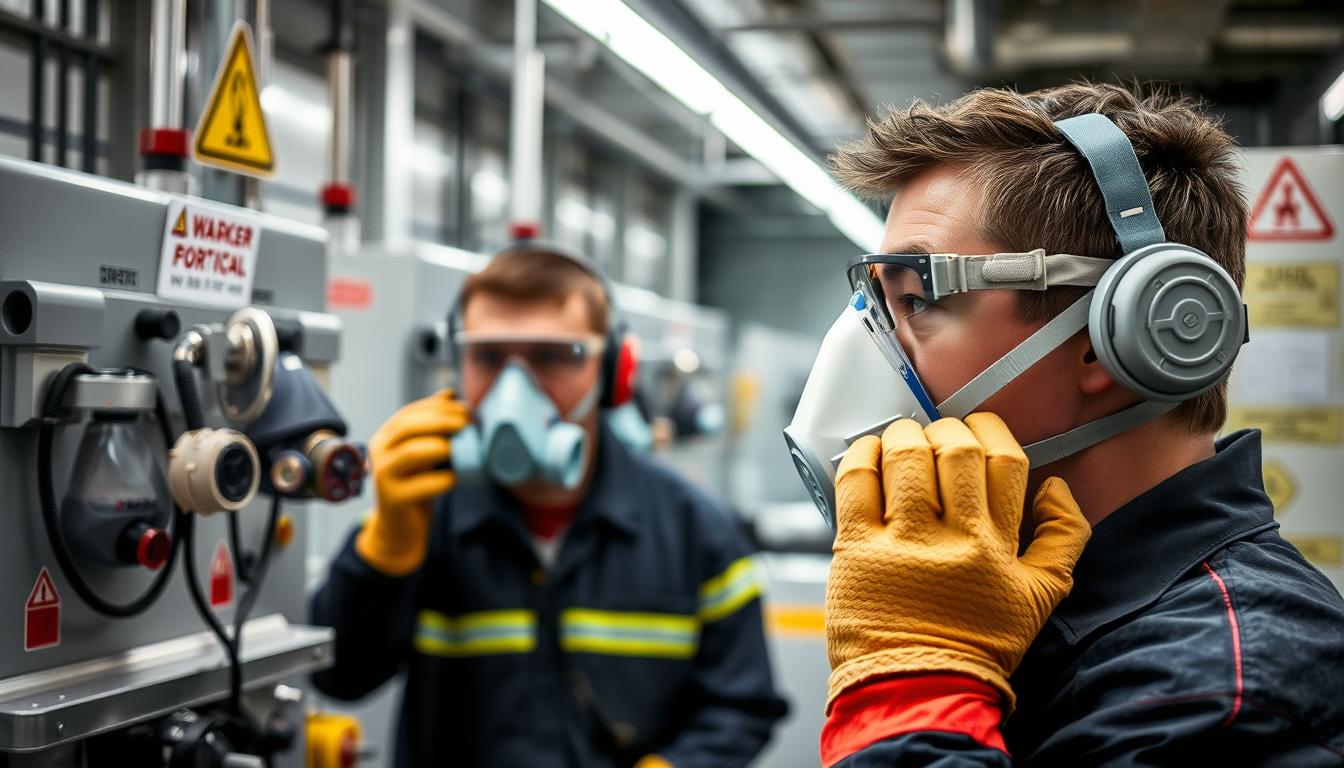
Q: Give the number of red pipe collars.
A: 3